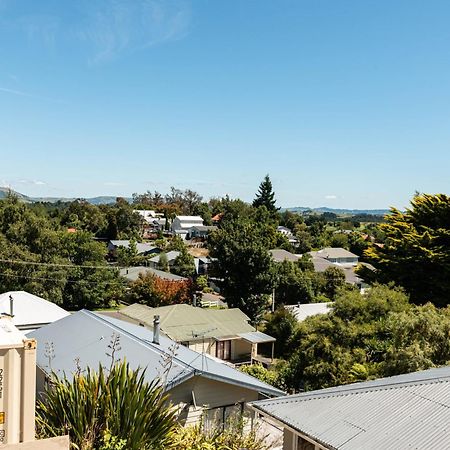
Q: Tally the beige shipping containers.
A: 1